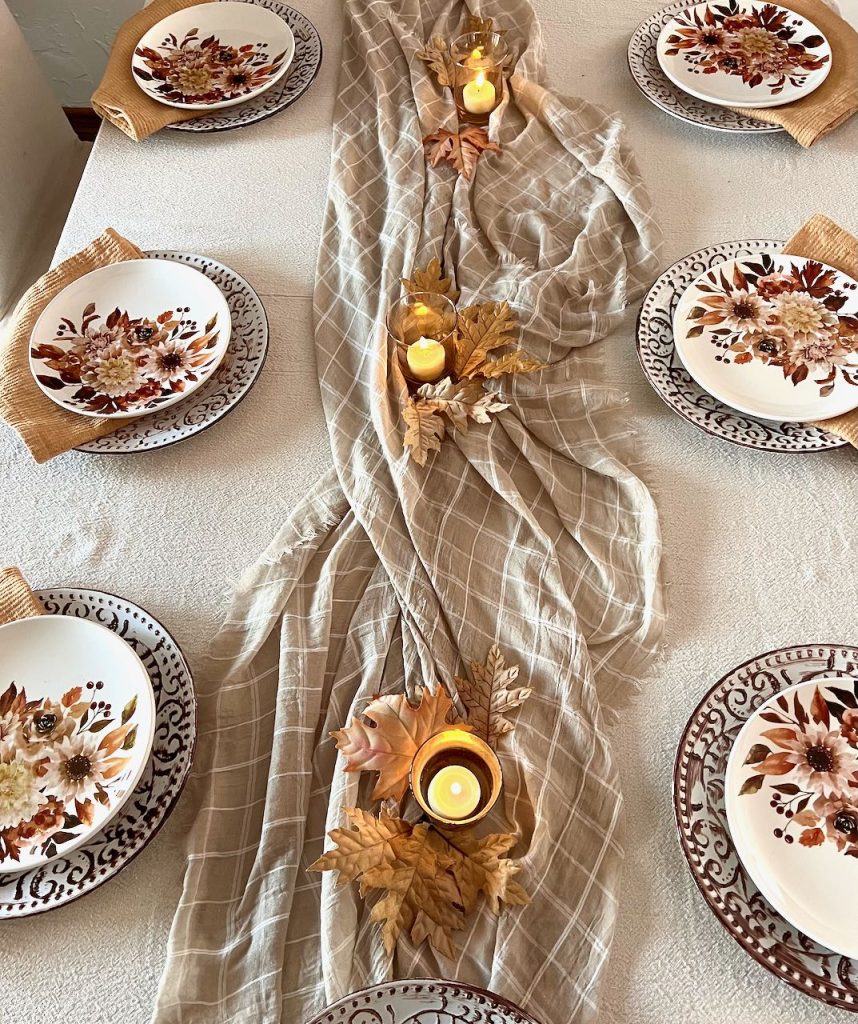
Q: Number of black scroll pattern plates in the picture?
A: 7